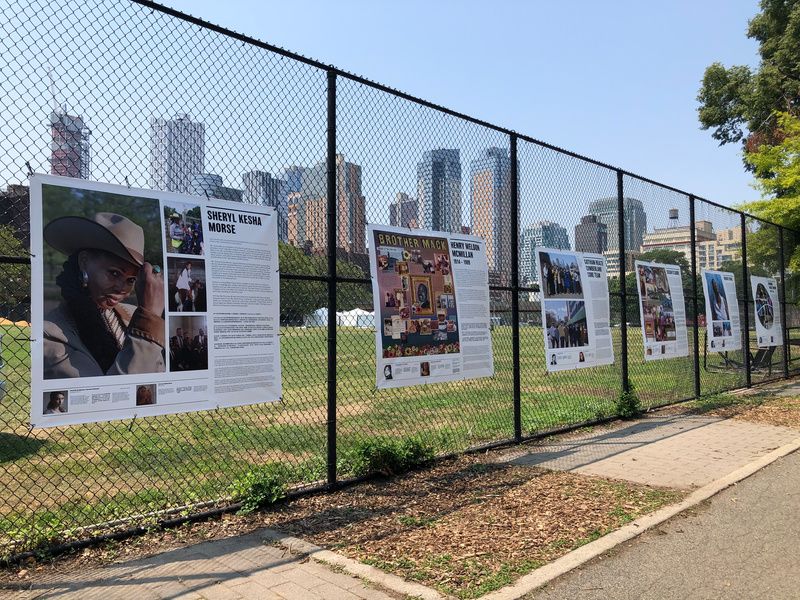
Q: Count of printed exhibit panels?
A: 6